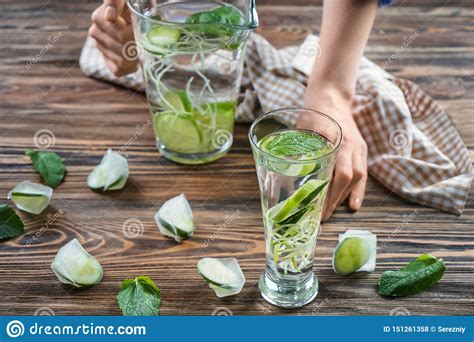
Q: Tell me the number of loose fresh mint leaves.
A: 4